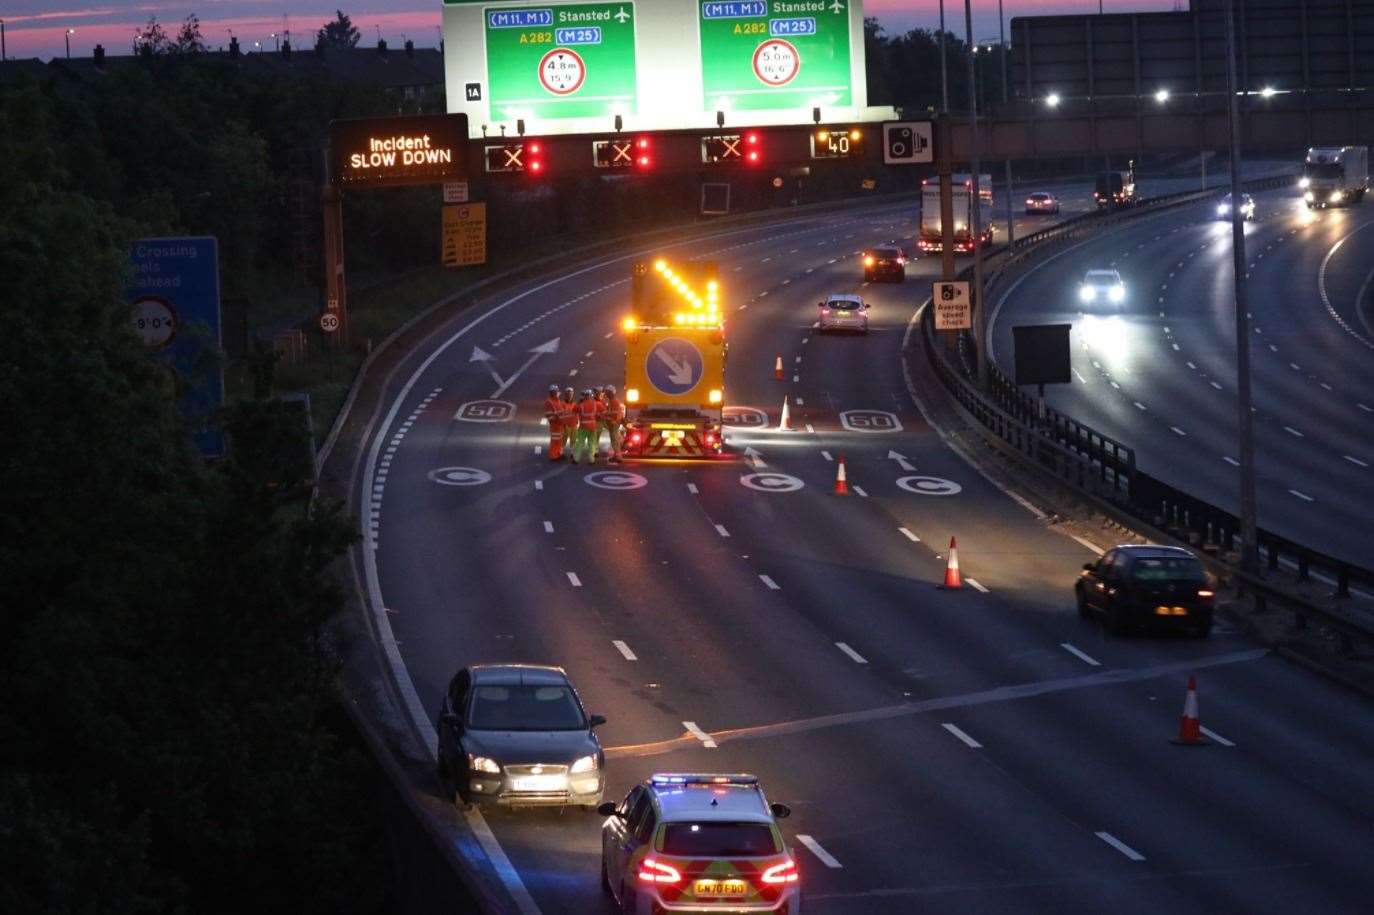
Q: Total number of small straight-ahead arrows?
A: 2